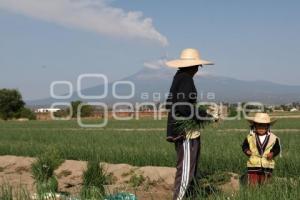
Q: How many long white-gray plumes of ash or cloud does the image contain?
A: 1